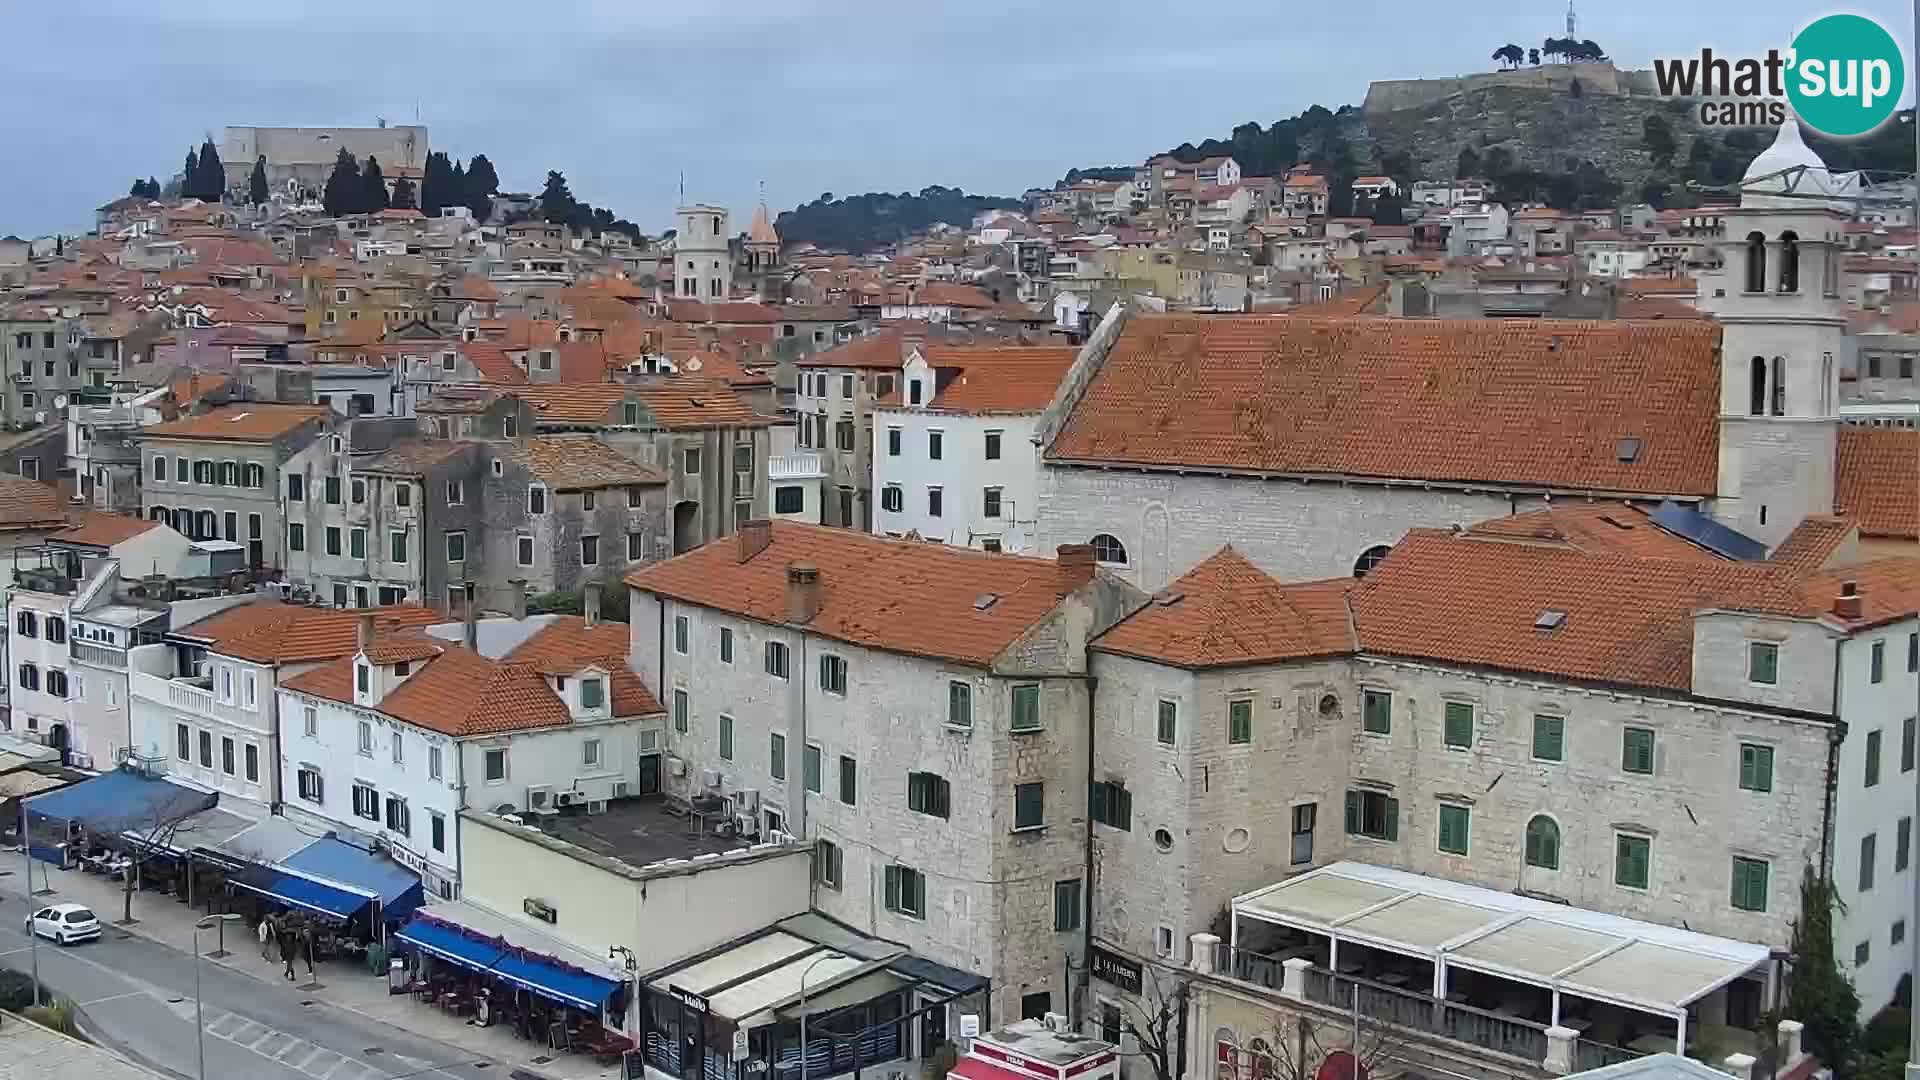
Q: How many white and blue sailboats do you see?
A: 0